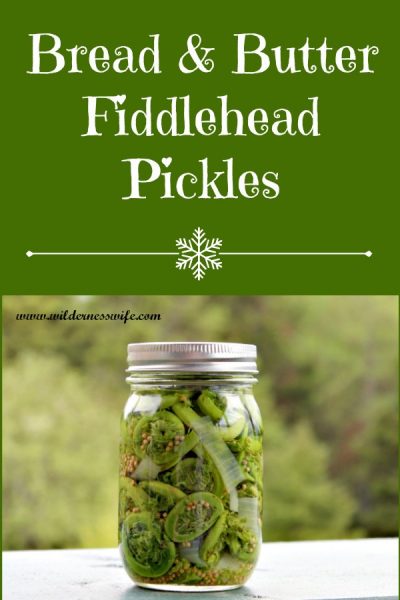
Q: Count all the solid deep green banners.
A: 1